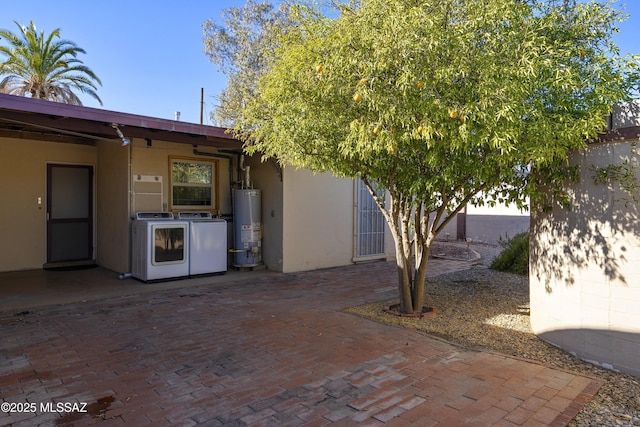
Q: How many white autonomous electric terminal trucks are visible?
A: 0